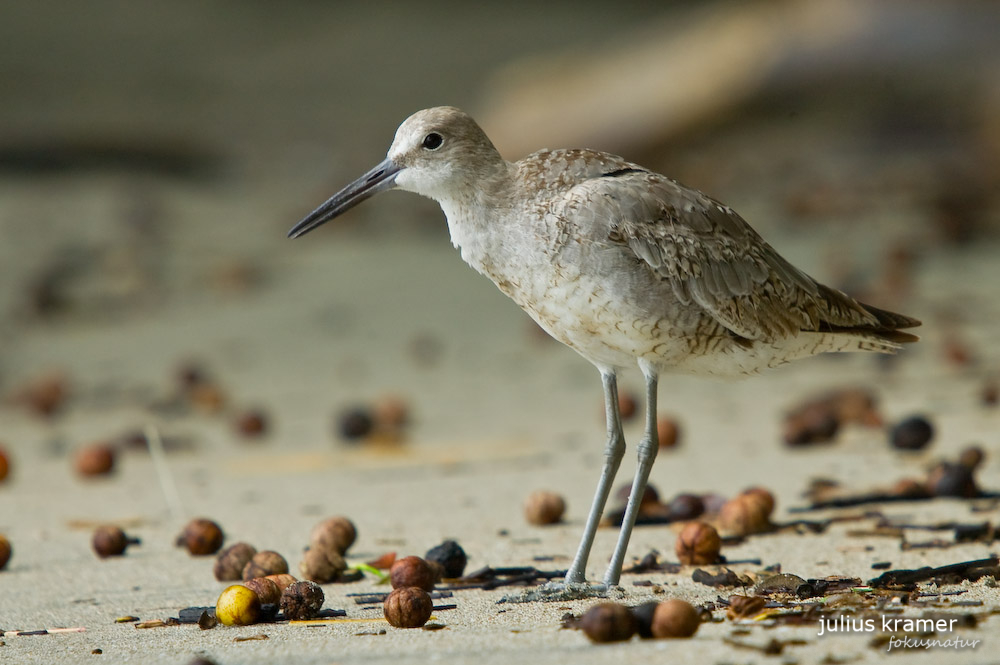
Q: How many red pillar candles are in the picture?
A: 0